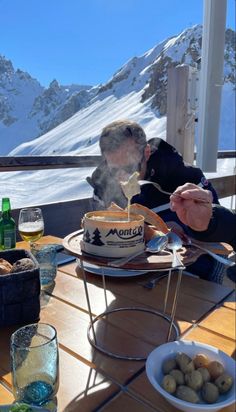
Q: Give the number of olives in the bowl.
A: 11